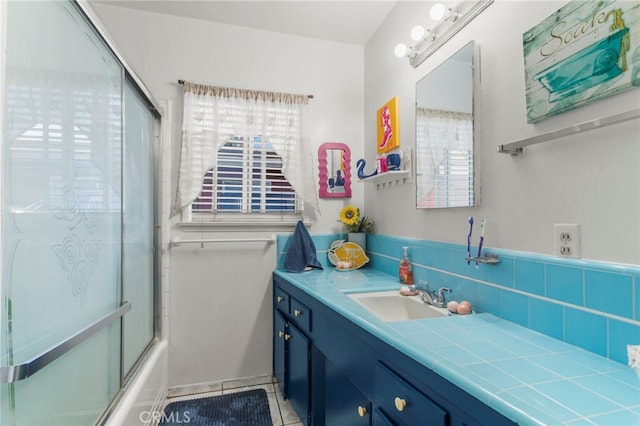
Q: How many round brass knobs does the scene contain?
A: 6